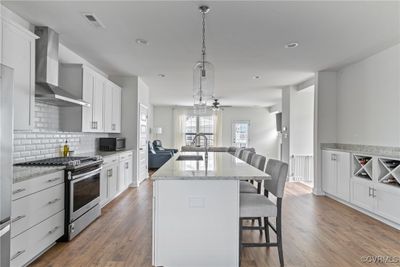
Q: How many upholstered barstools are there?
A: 4